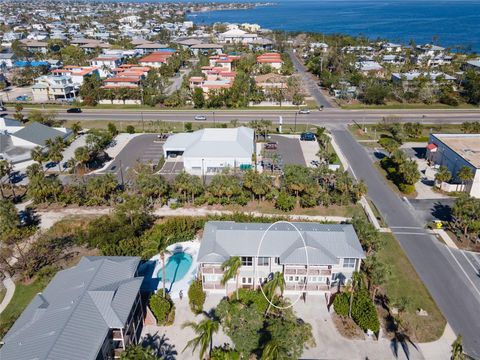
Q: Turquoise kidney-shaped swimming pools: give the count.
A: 1